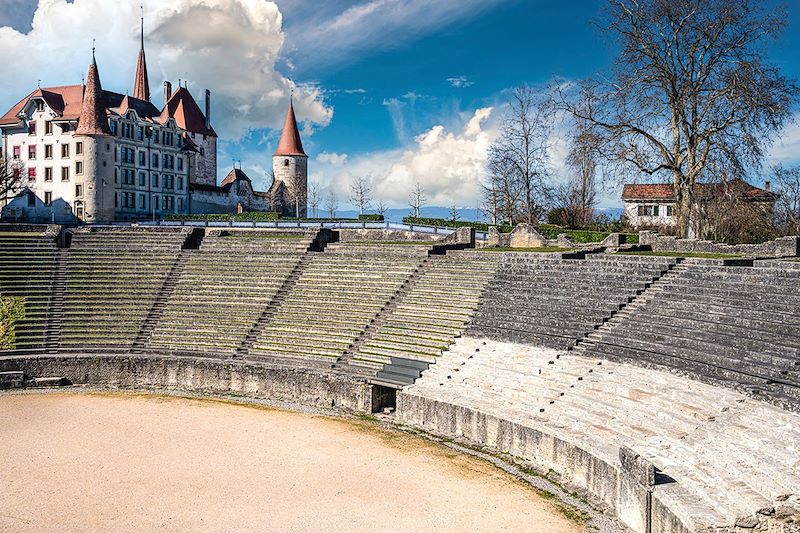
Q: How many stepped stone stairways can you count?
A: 5